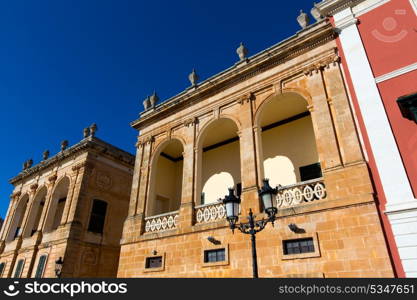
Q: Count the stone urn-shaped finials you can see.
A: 12